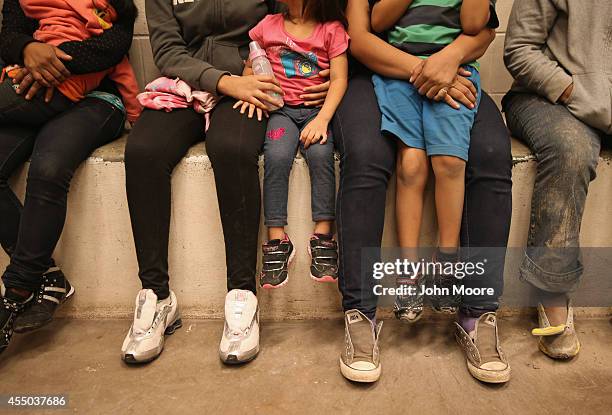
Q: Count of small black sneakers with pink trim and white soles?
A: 2